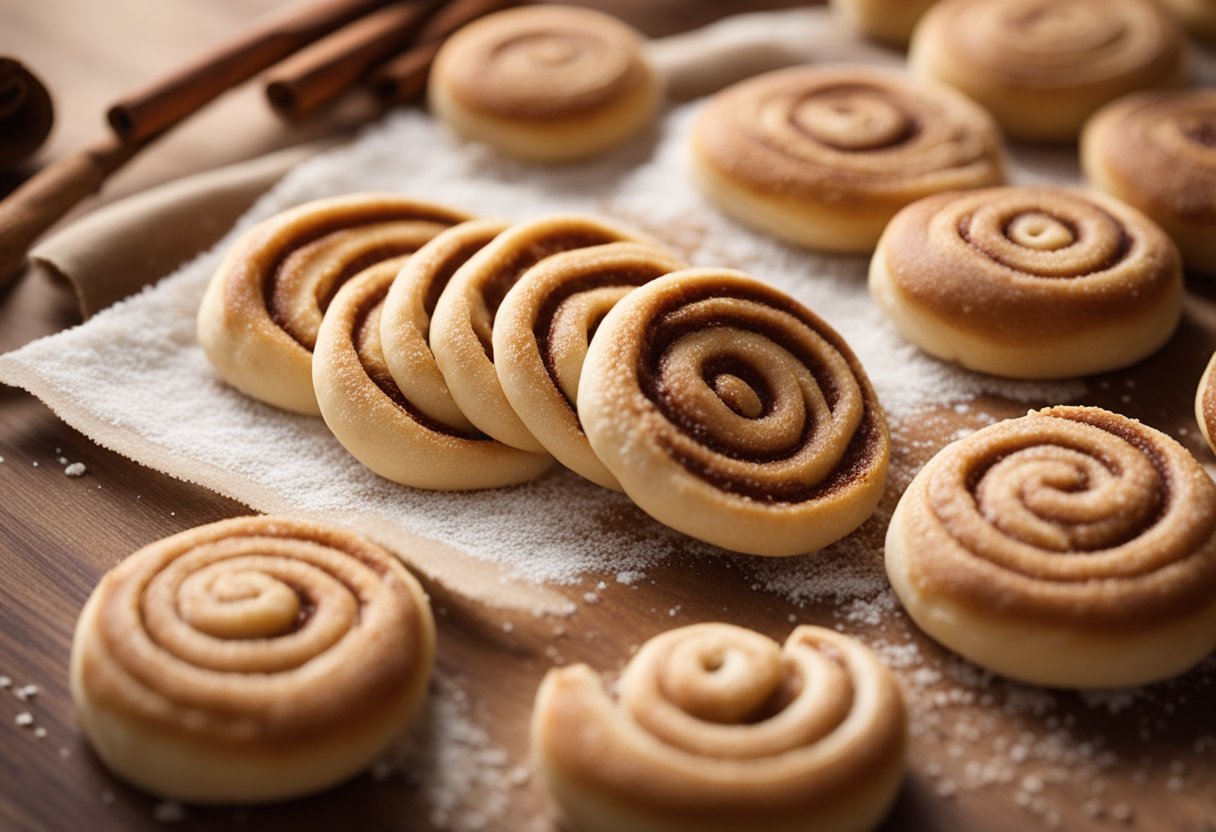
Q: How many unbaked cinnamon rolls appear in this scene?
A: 0